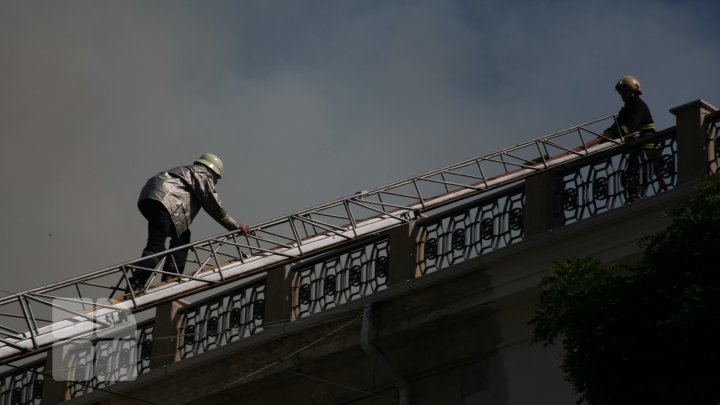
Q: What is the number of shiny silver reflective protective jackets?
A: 1